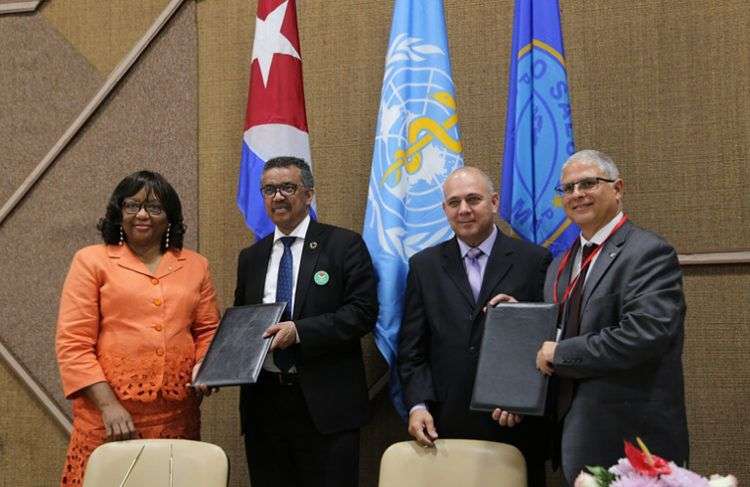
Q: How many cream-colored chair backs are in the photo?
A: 2